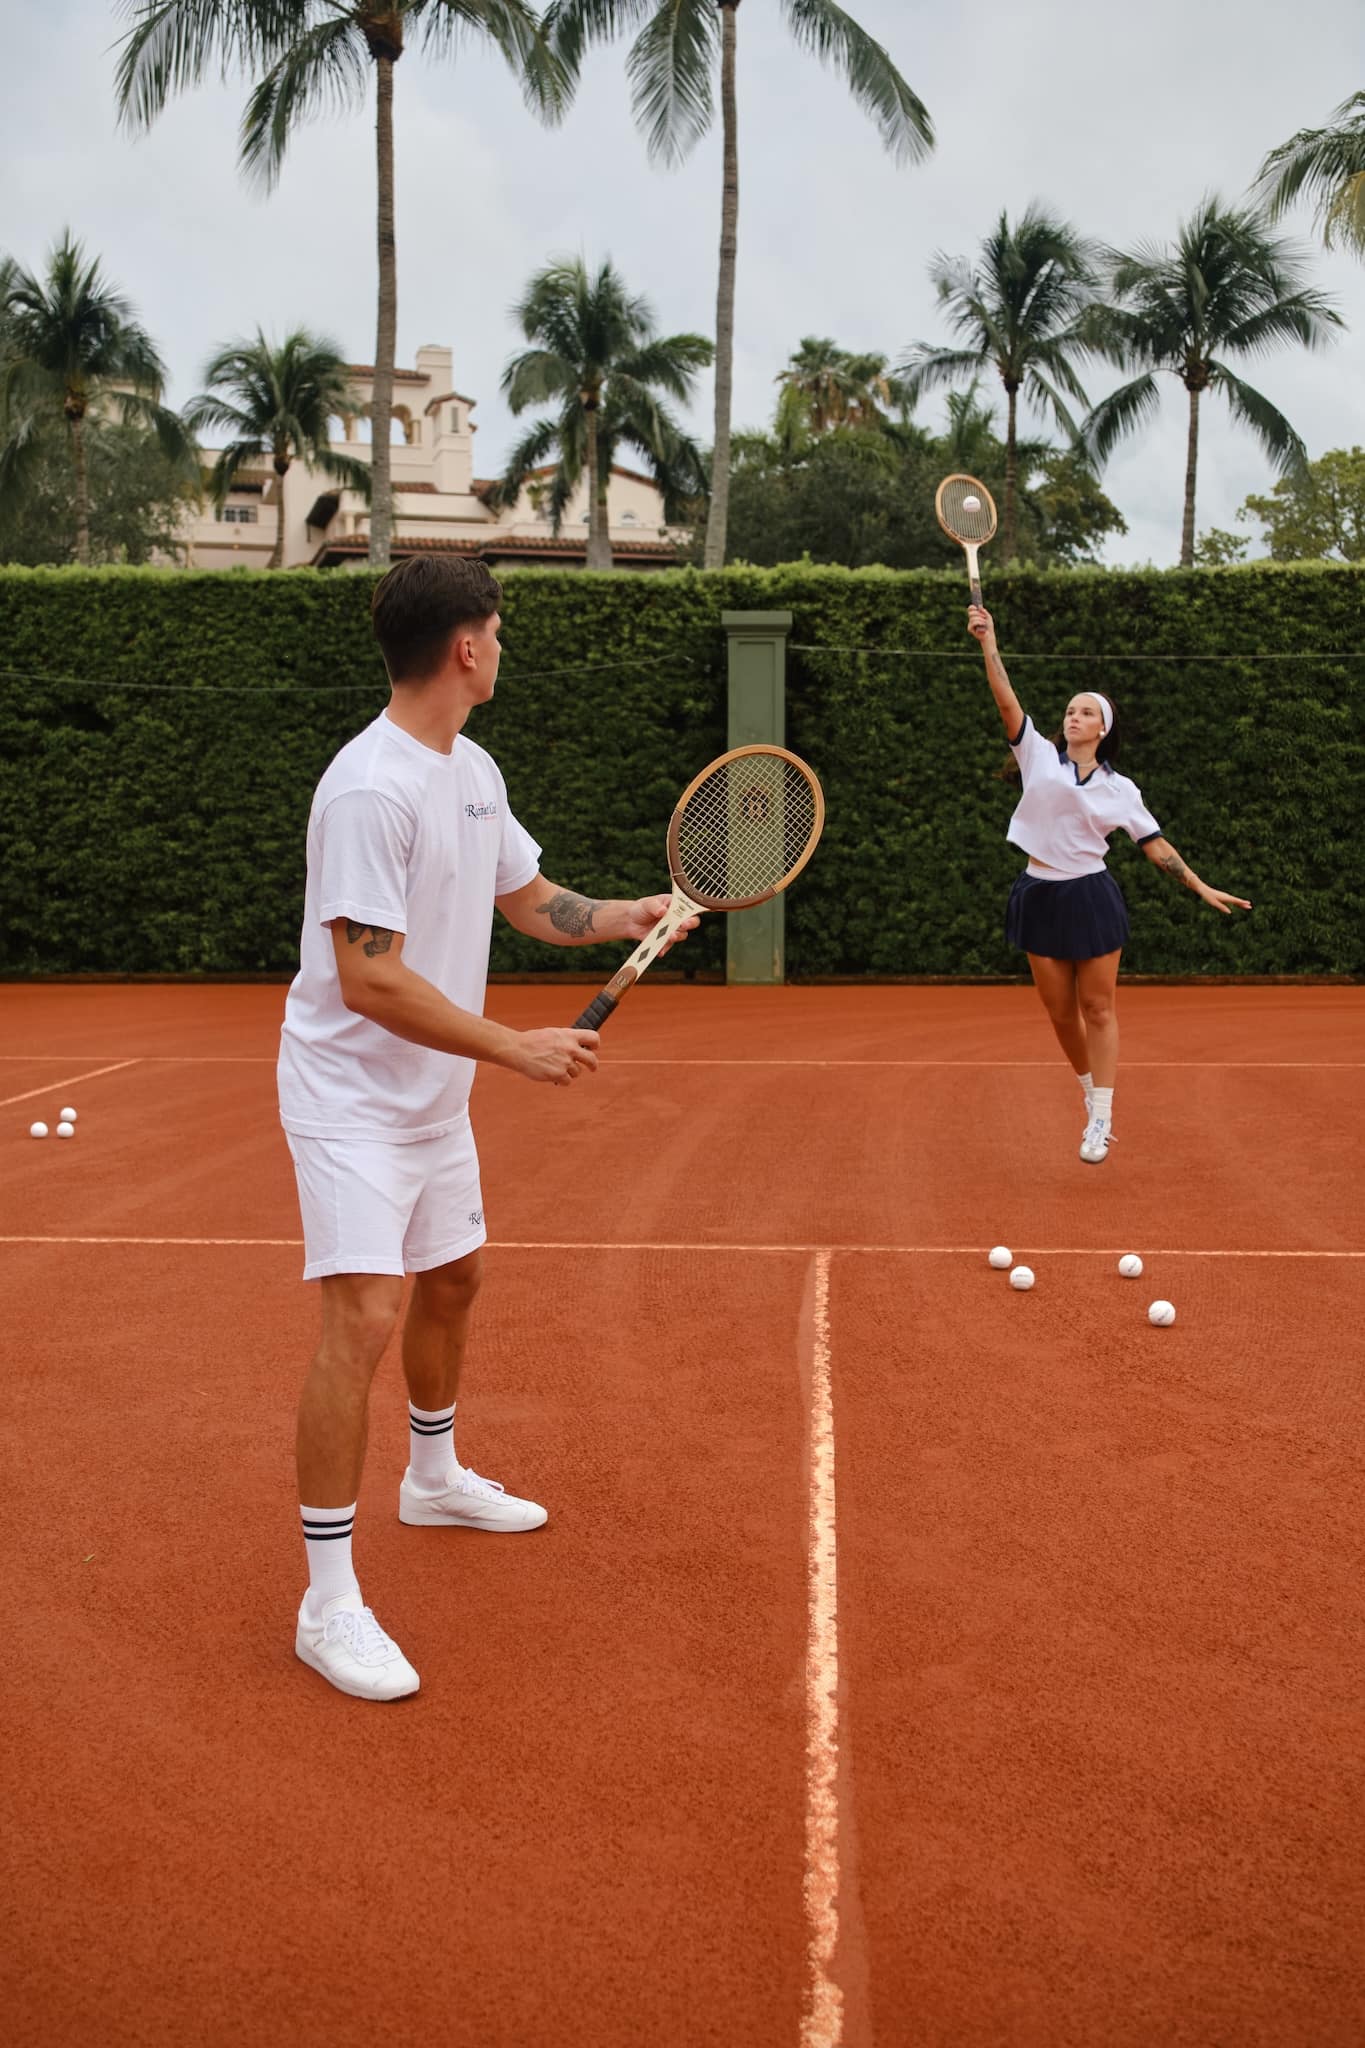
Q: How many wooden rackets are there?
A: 2